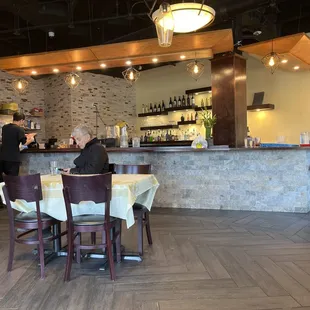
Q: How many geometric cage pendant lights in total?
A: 5